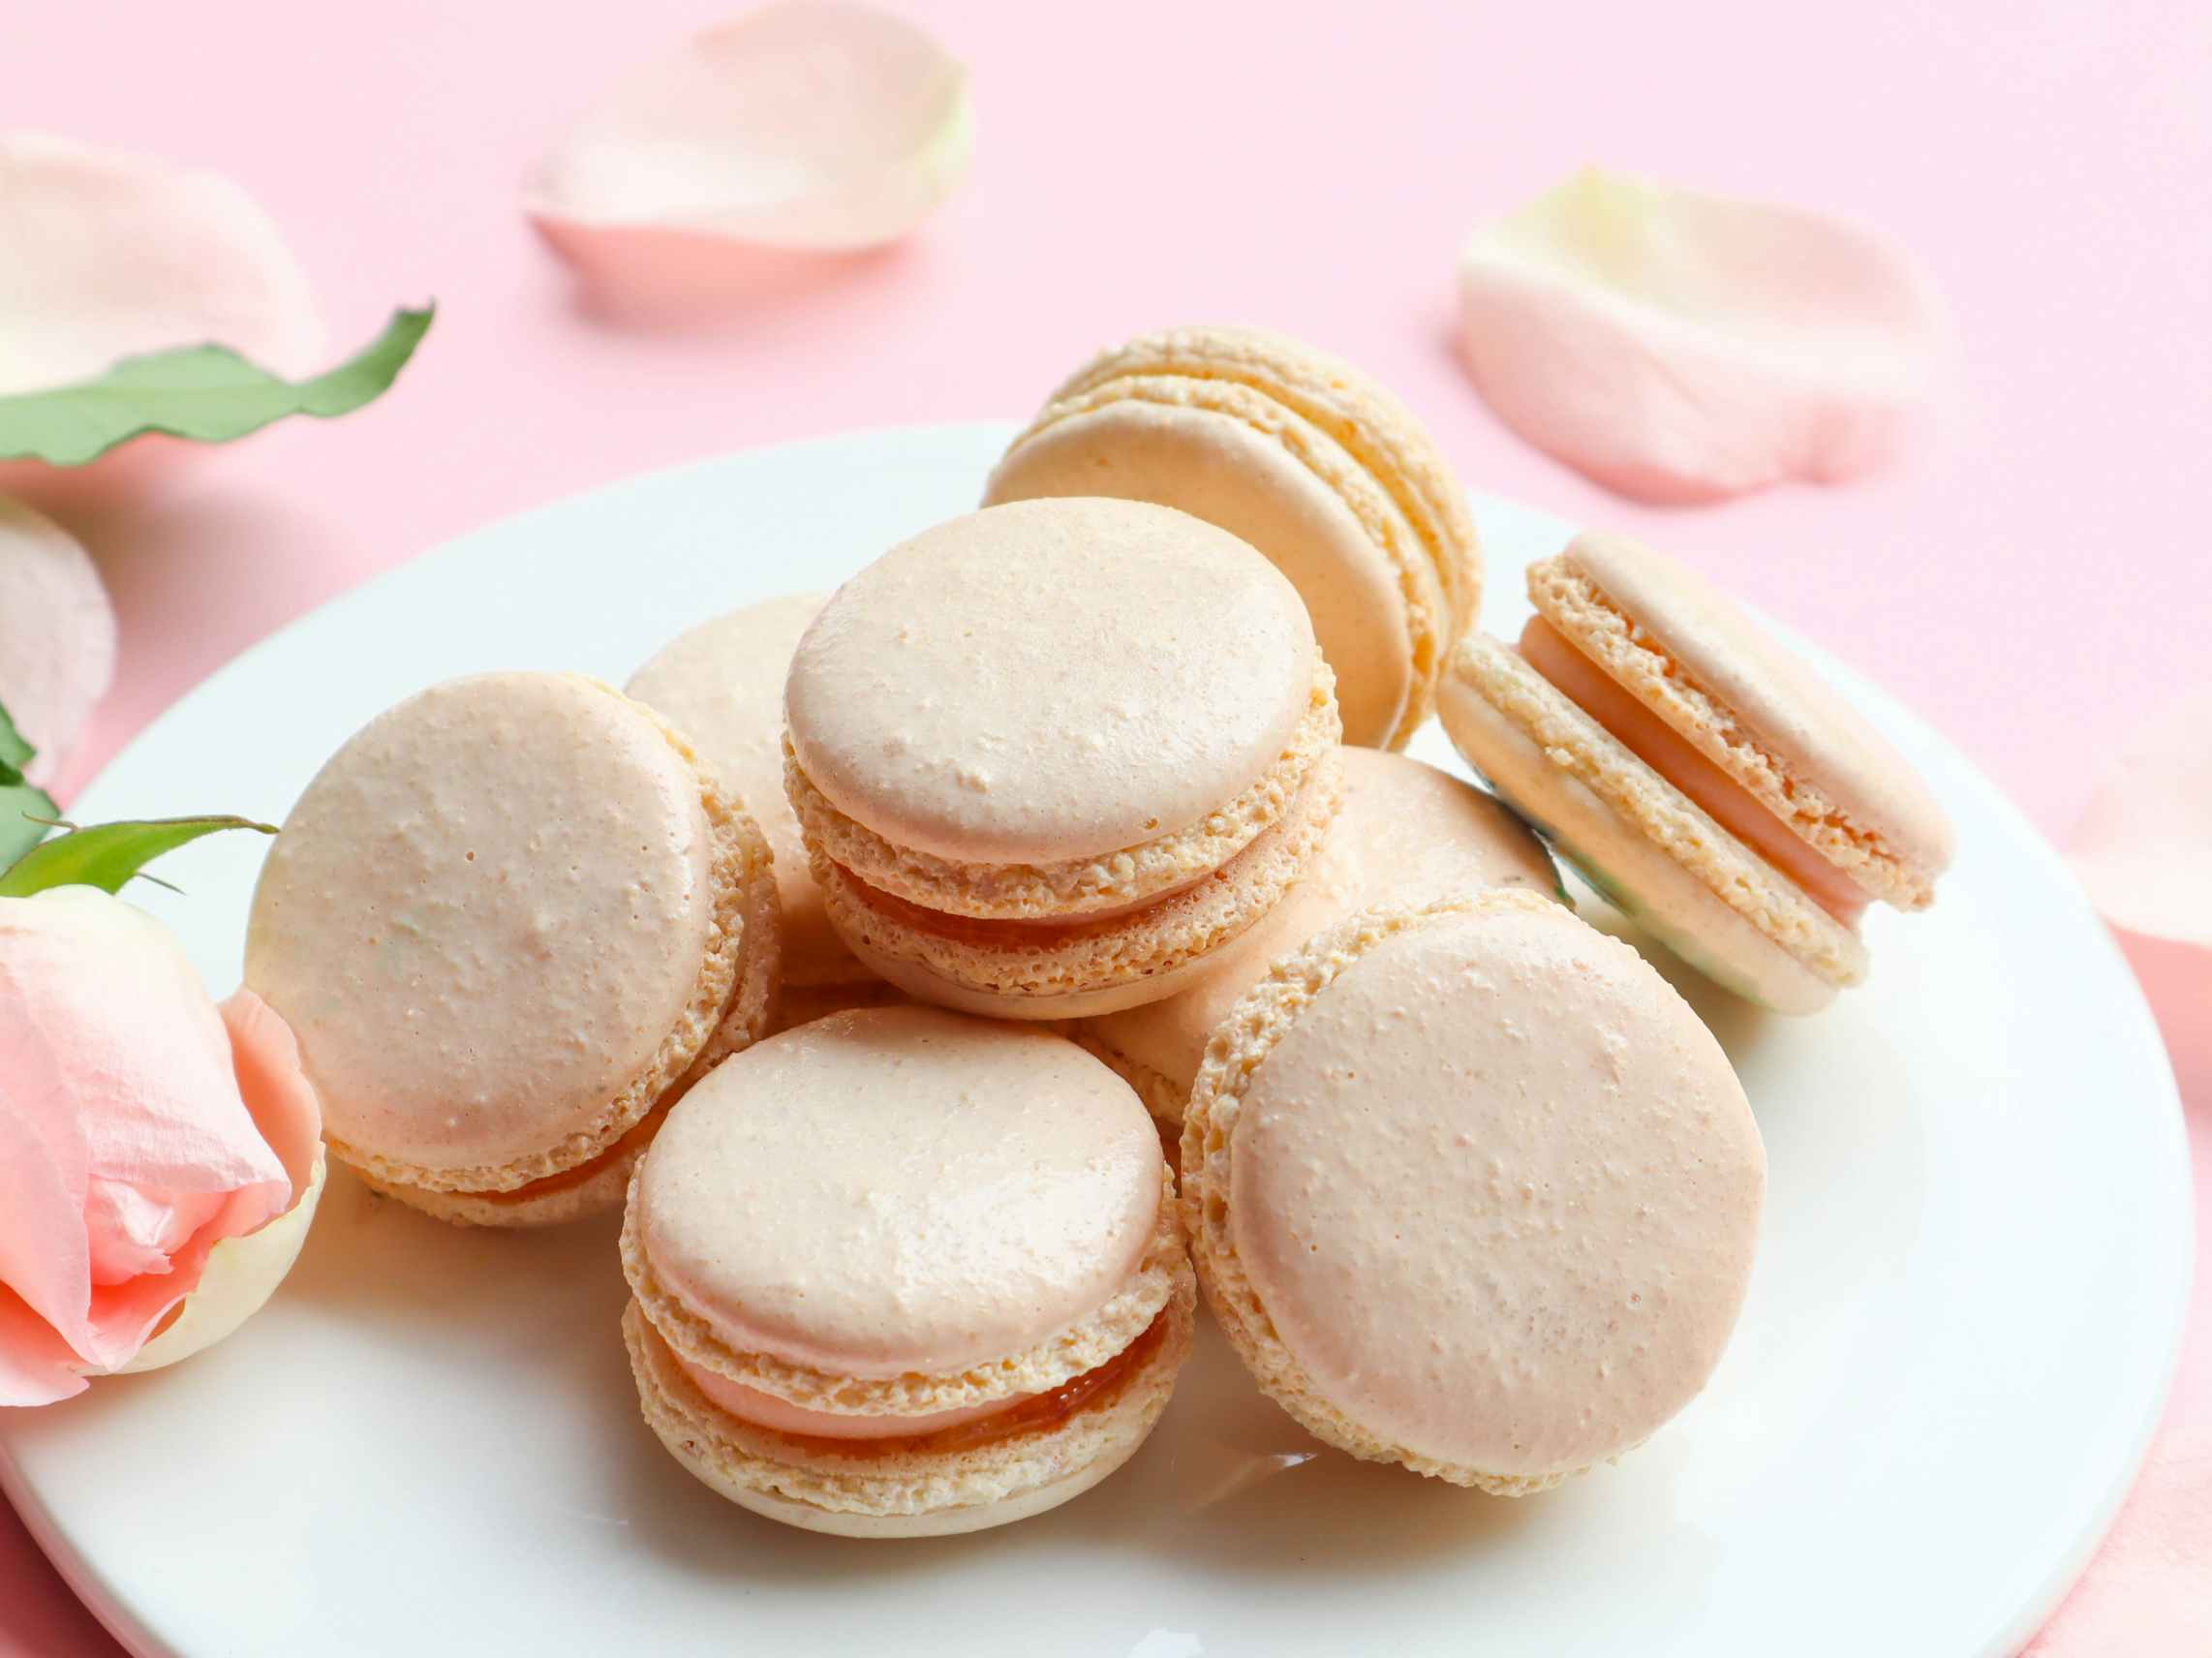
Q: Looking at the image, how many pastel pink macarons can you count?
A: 8